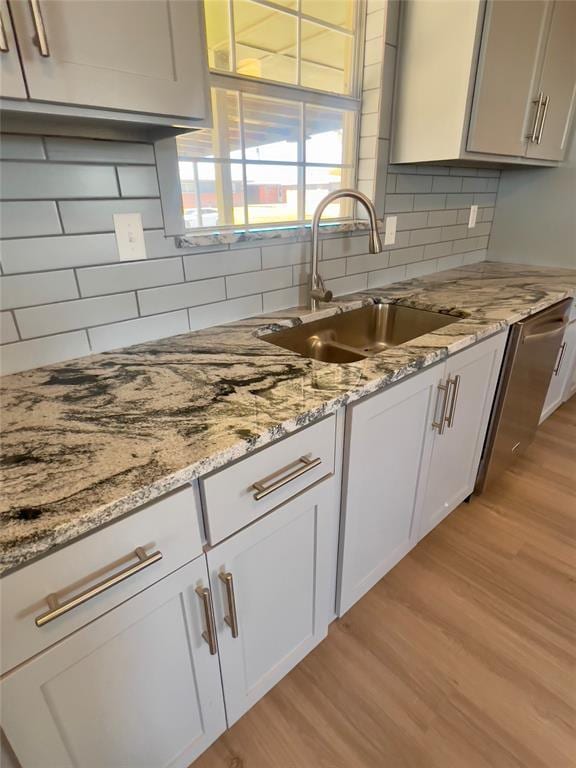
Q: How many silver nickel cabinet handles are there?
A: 11